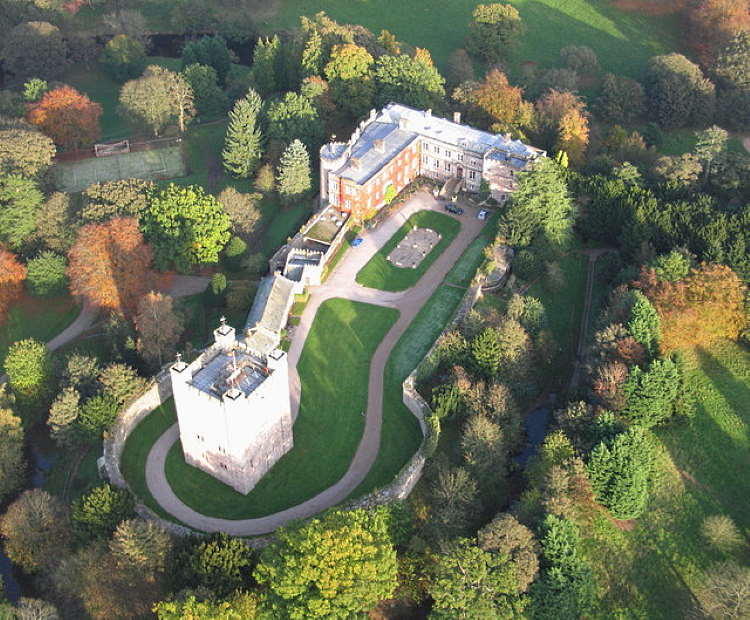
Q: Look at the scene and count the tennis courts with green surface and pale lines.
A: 1